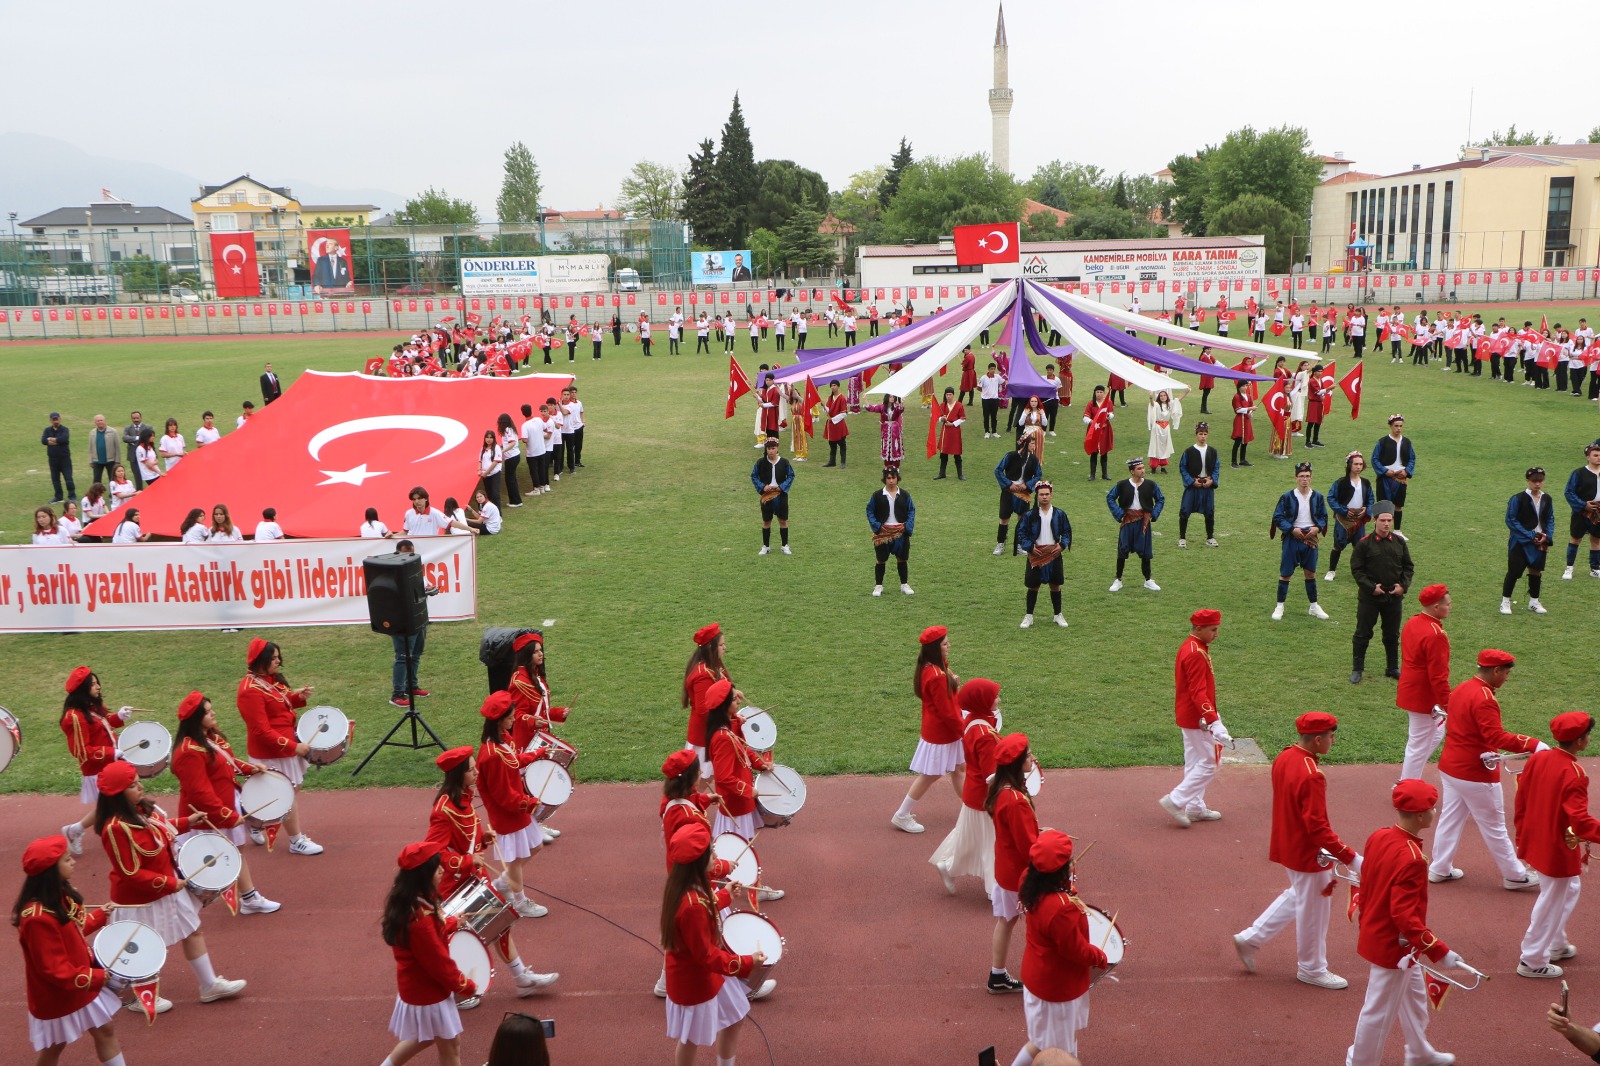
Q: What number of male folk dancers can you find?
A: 11